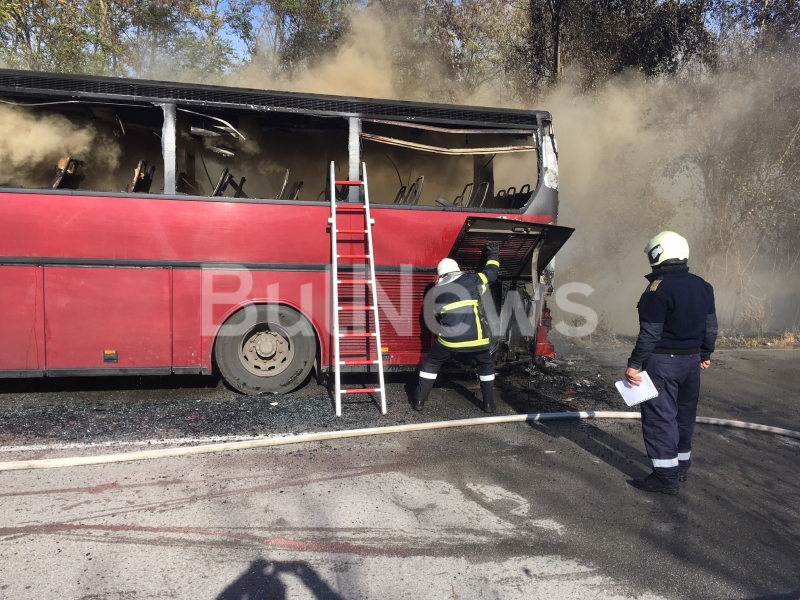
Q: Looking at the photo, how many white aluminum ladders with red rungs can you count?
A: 1